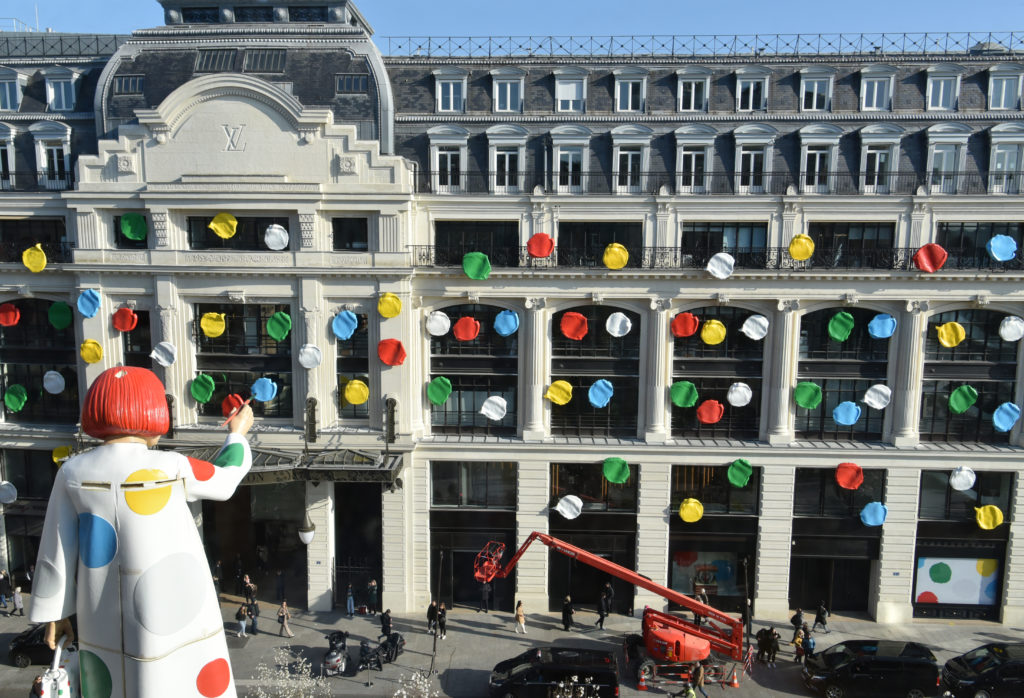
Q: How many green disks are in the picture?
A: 13